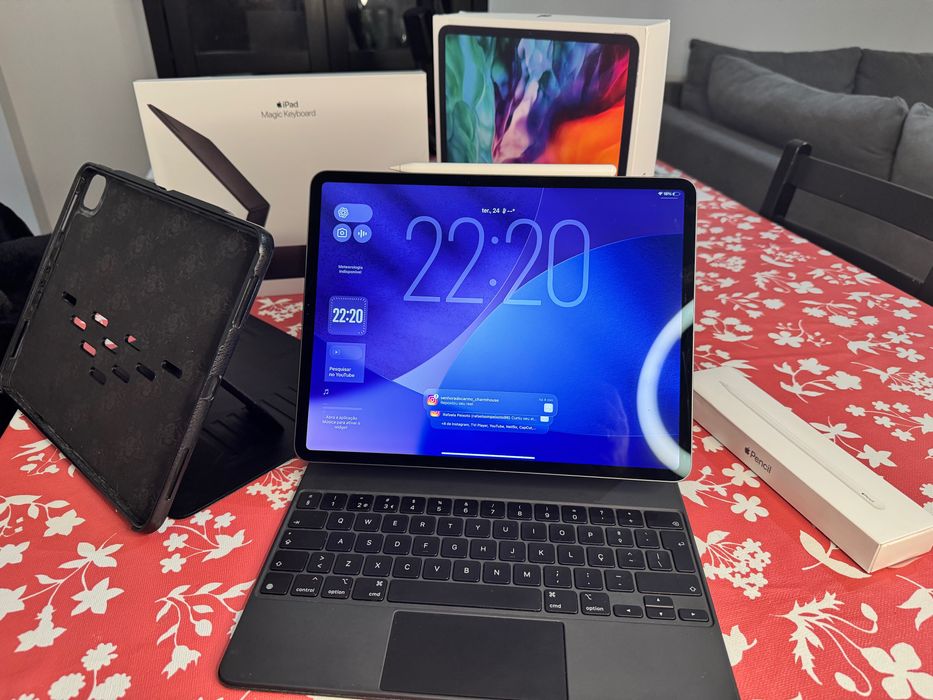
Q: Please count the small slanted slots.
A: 10